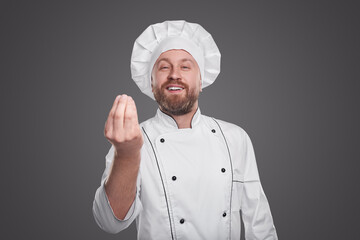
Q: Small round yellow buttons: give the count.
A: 0